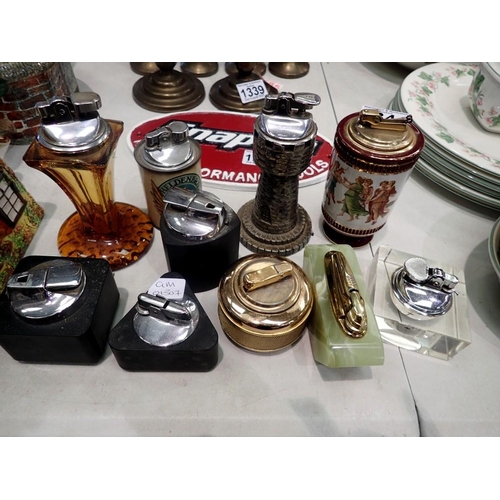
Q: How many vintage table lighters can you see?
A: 10